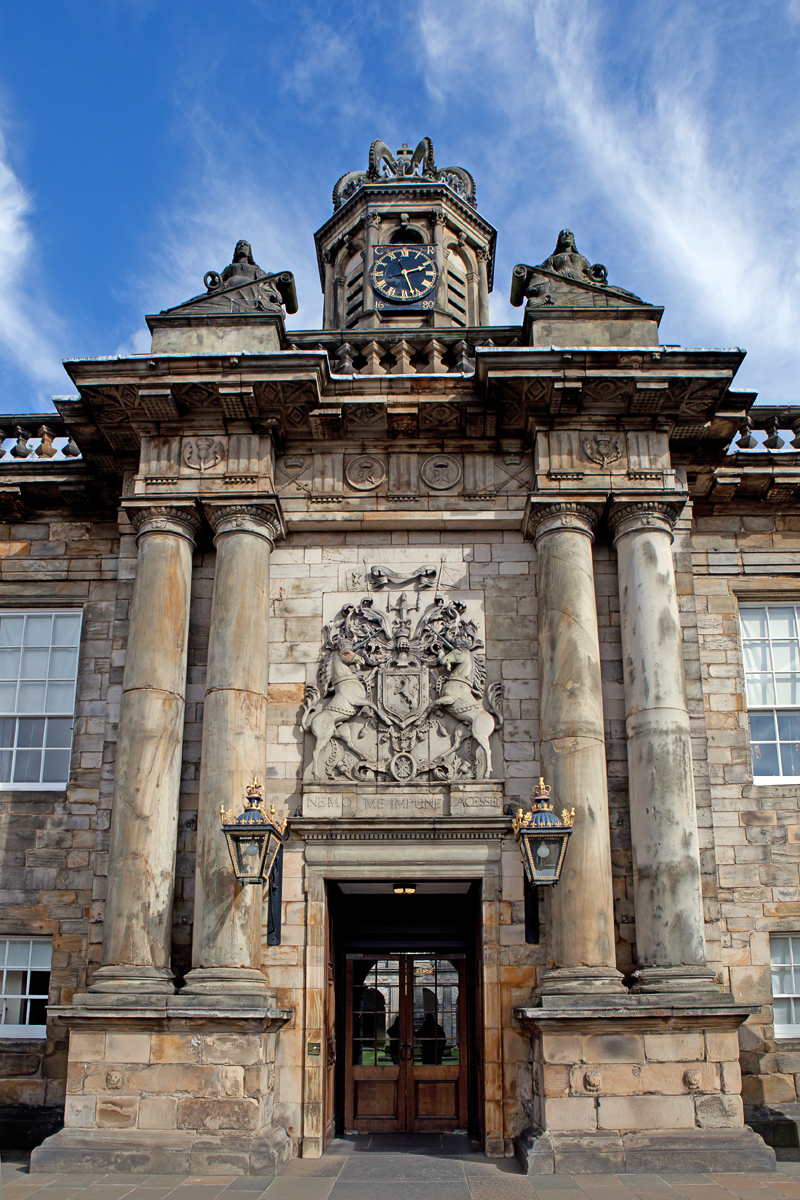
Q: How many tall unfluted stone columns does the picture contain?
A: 4